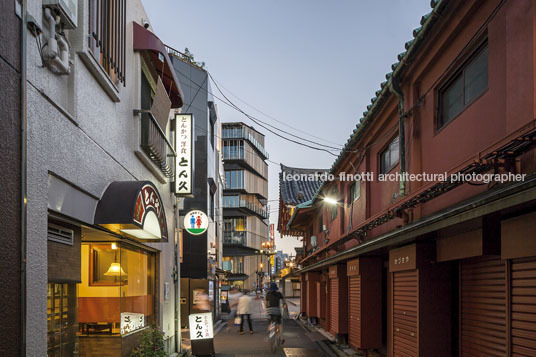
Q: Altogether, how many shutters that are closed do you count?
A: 5